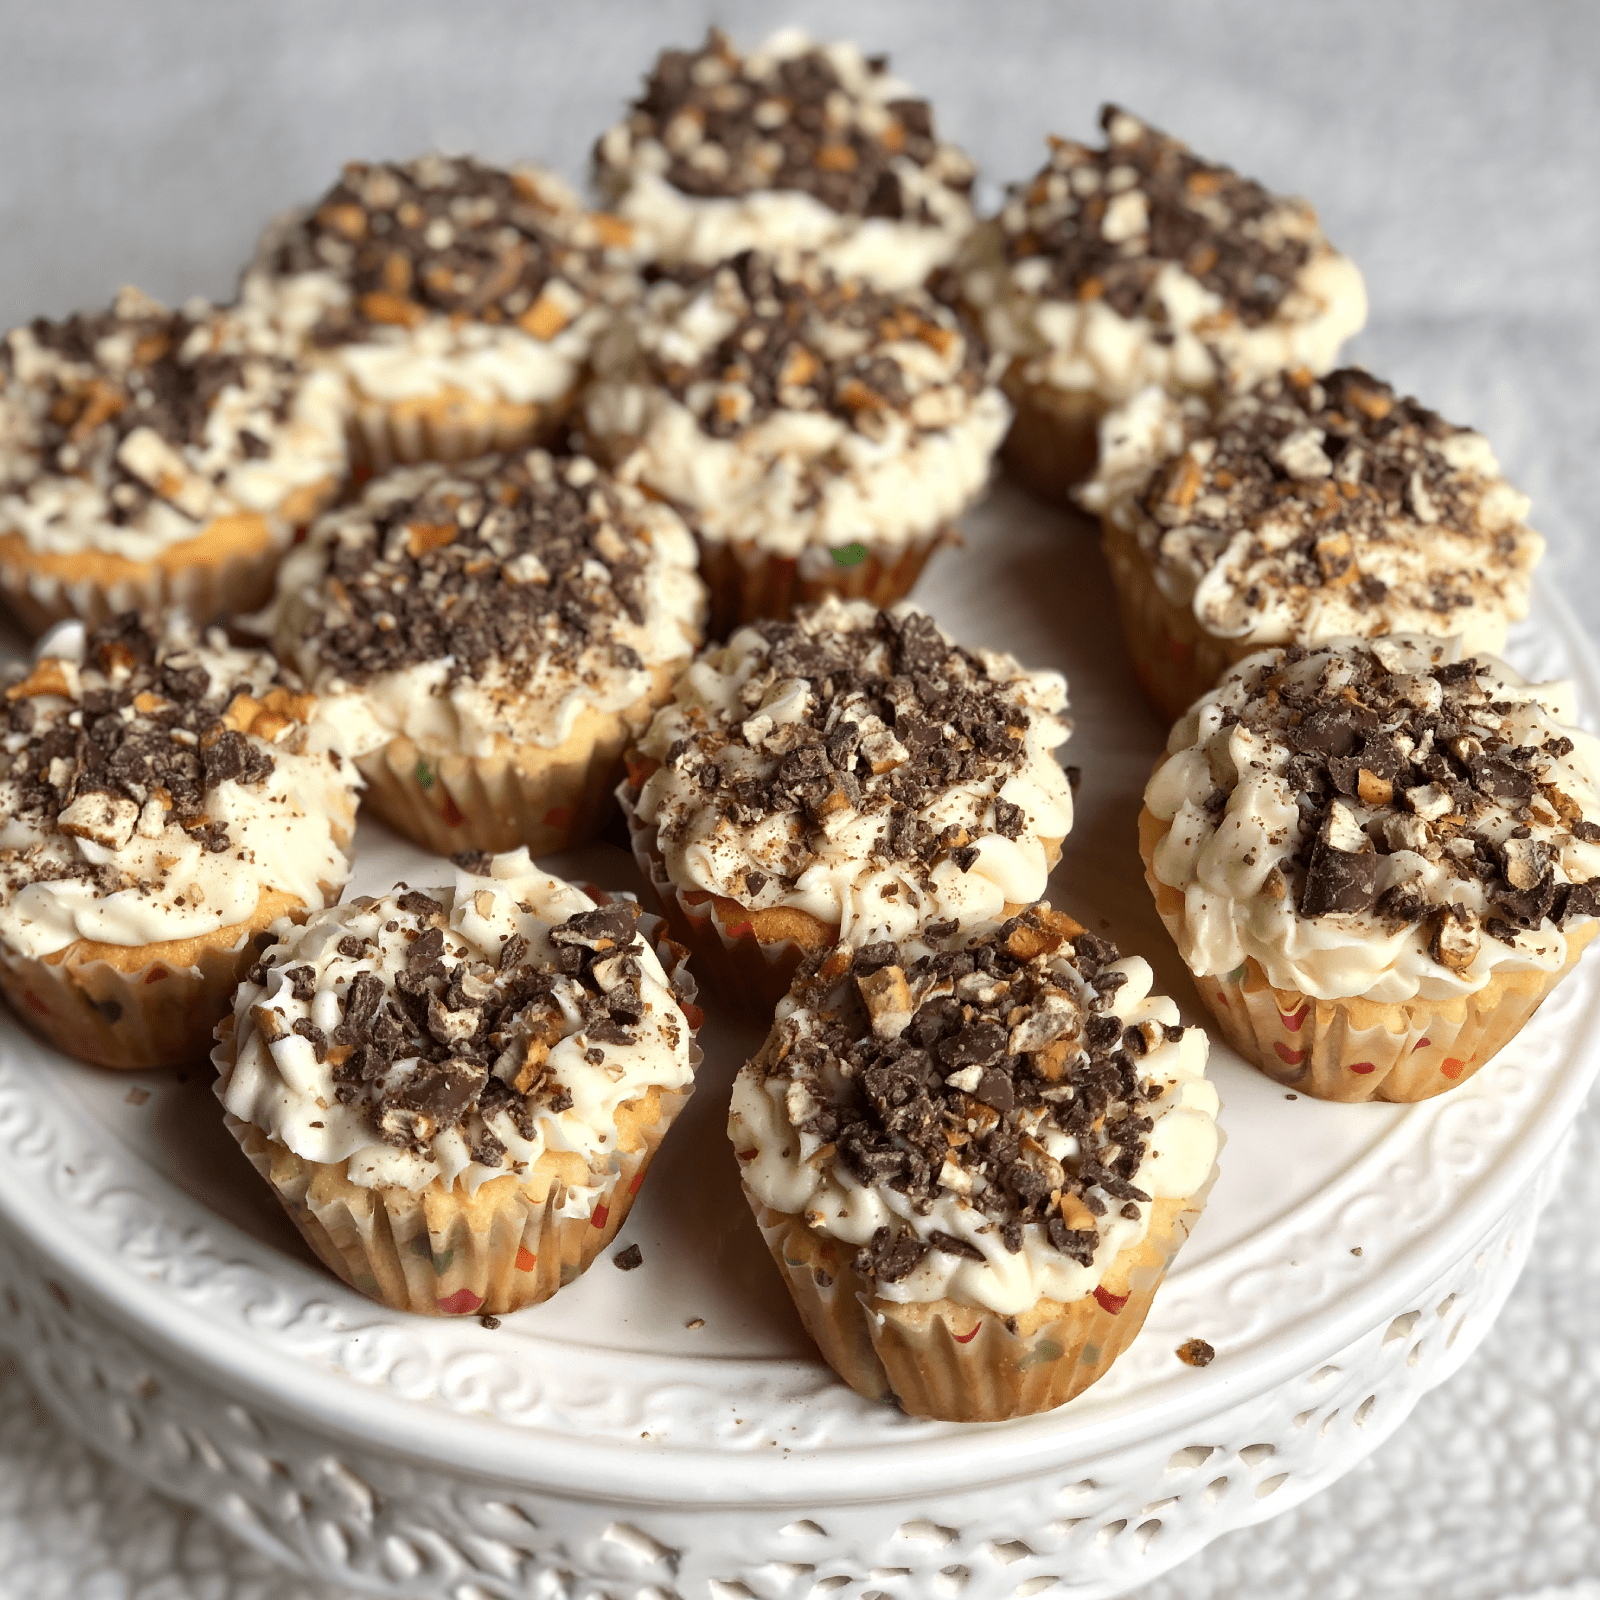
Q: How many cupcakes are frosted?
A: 12